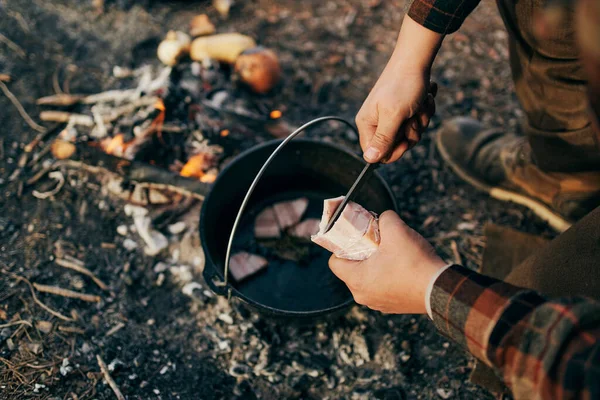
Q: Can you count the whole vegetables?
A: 3